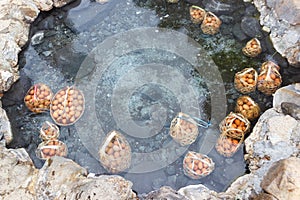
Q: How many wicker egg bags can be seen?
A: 15